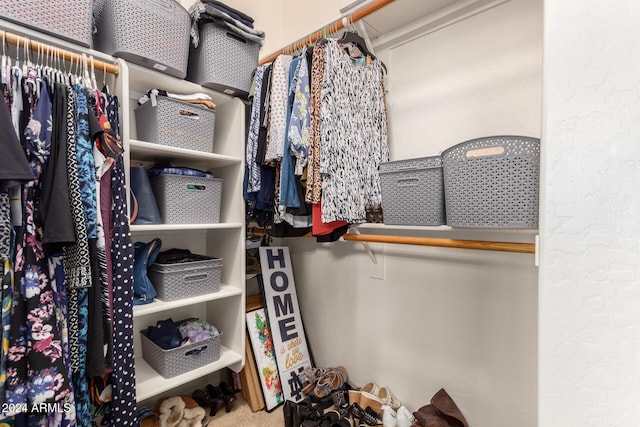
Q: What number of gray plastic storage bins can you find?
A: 9